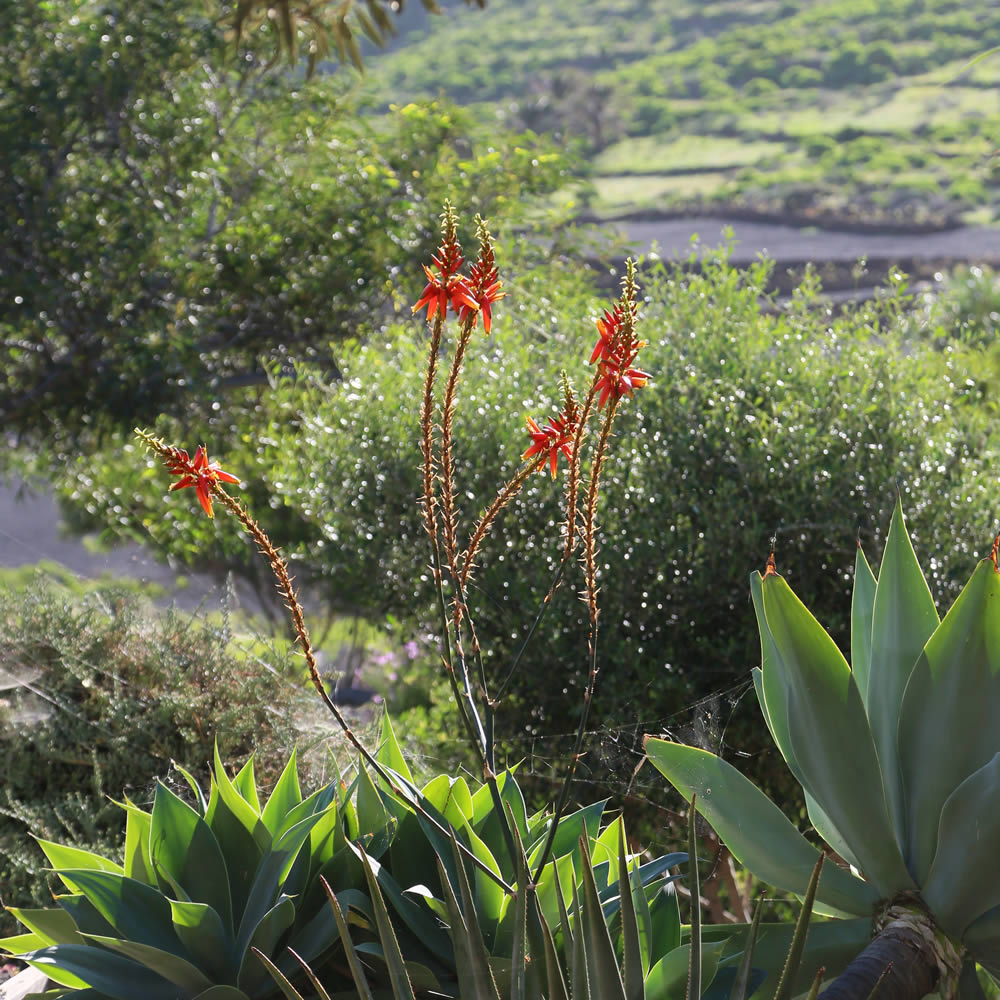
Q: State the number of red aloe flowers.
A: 6